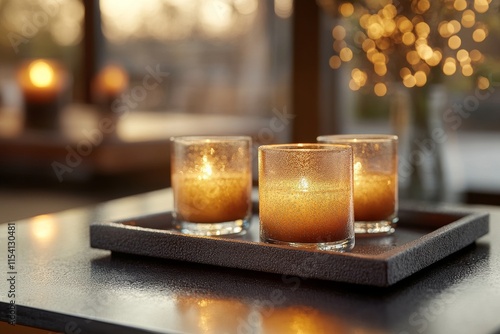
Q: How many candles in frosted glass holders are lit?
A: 3